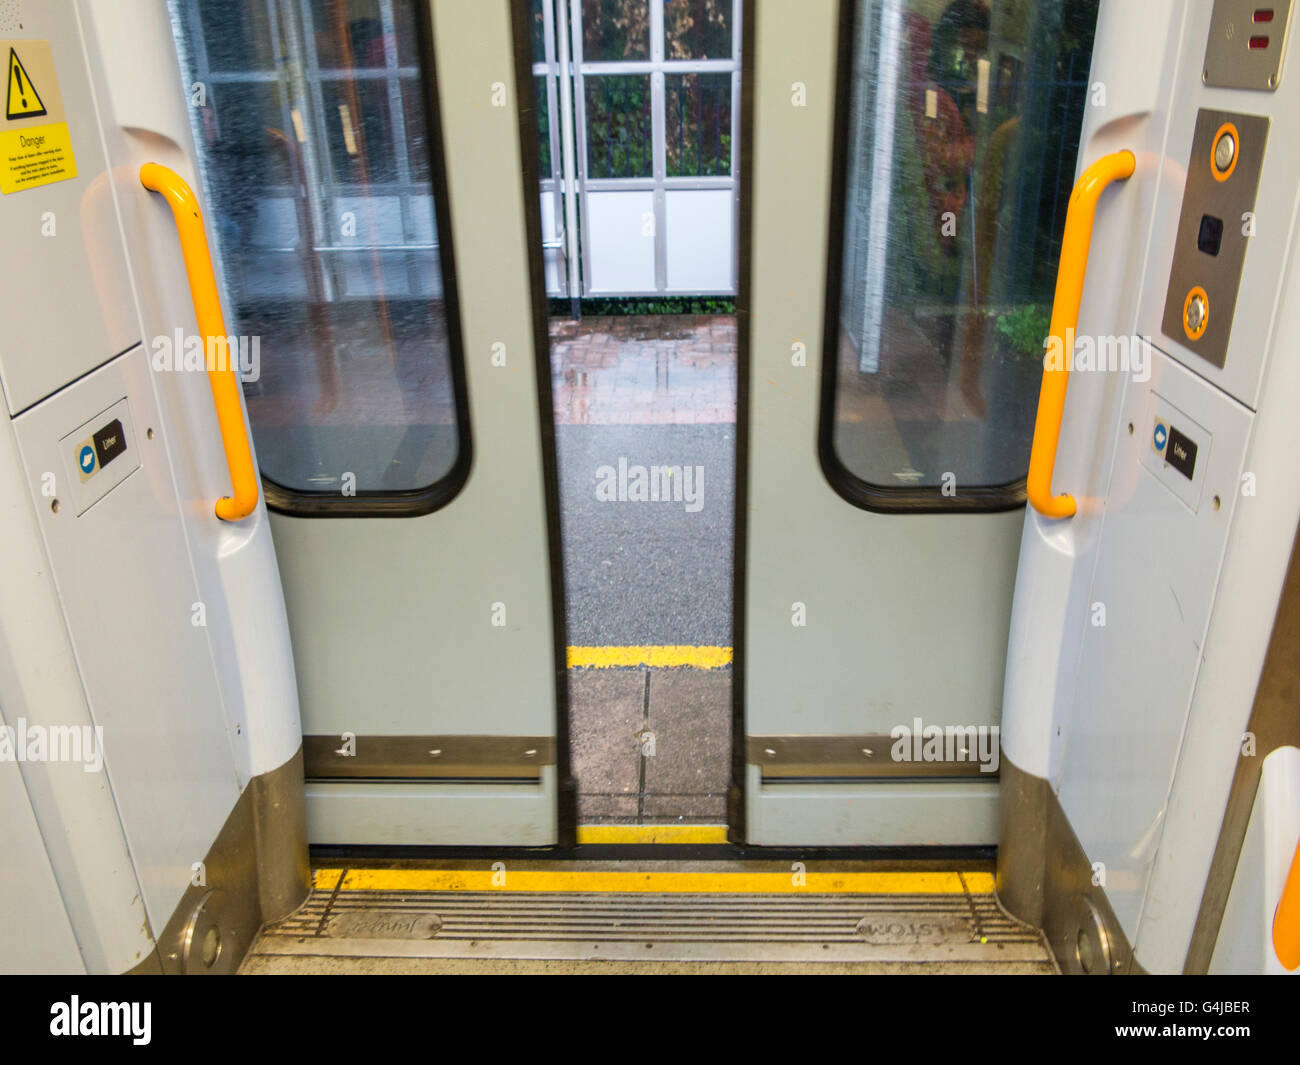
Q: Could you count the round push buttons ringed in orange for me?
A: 2